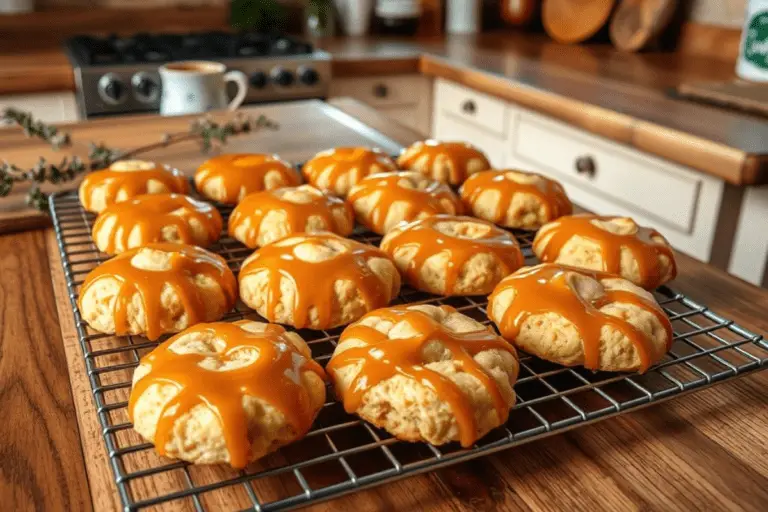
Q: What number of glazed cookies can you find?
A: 15